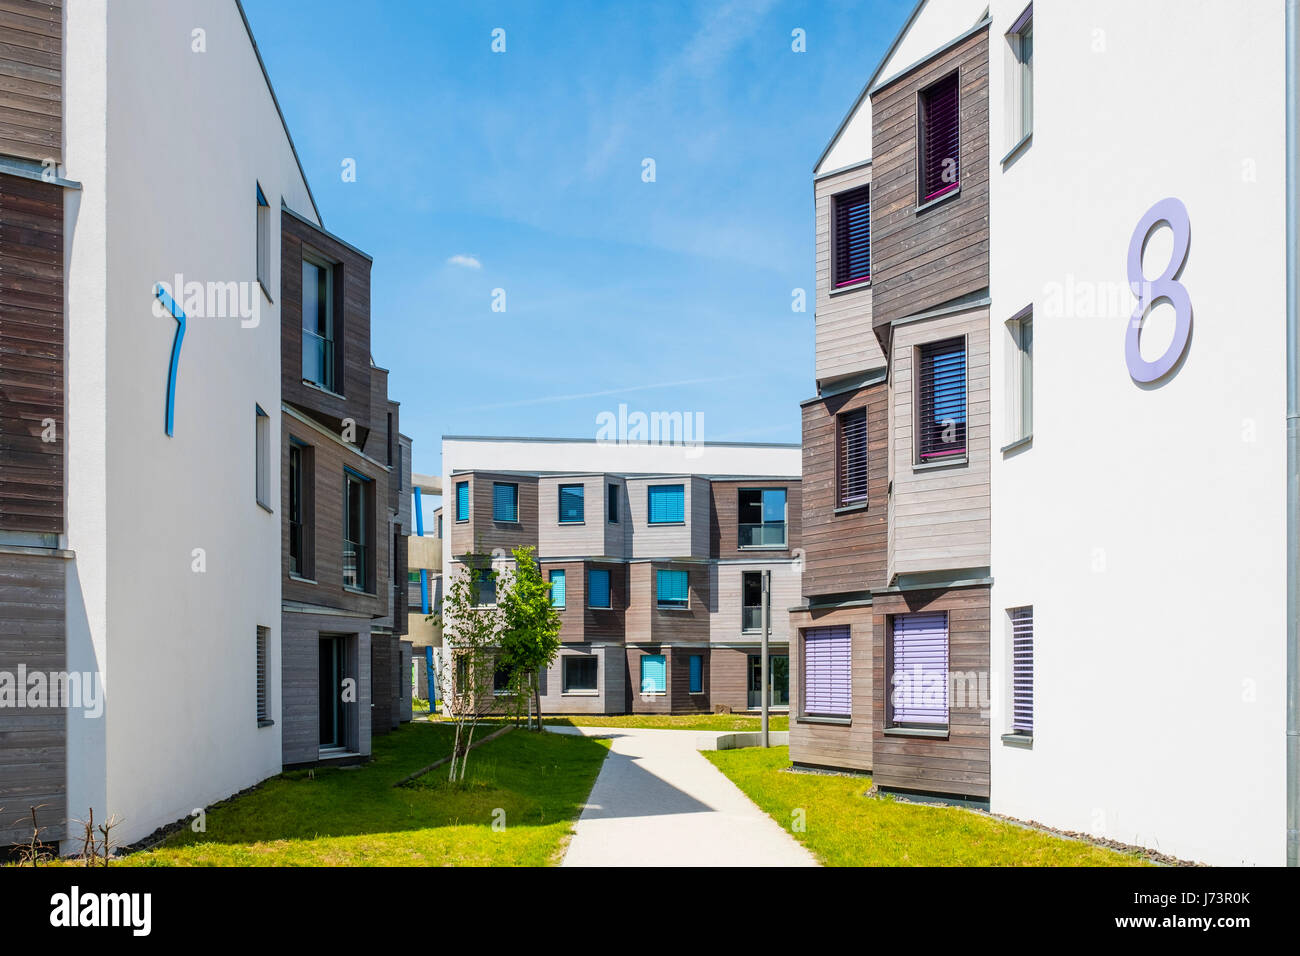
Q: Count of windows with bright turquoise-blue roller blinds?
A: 9